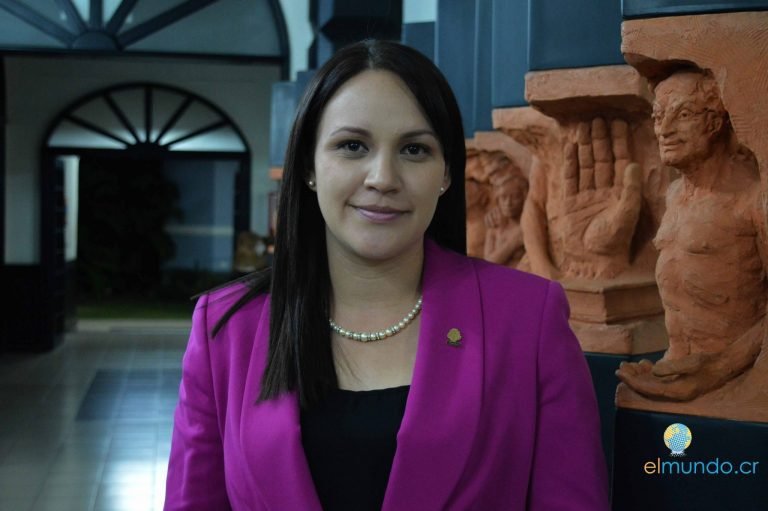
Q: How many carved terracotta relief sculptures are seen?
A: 3